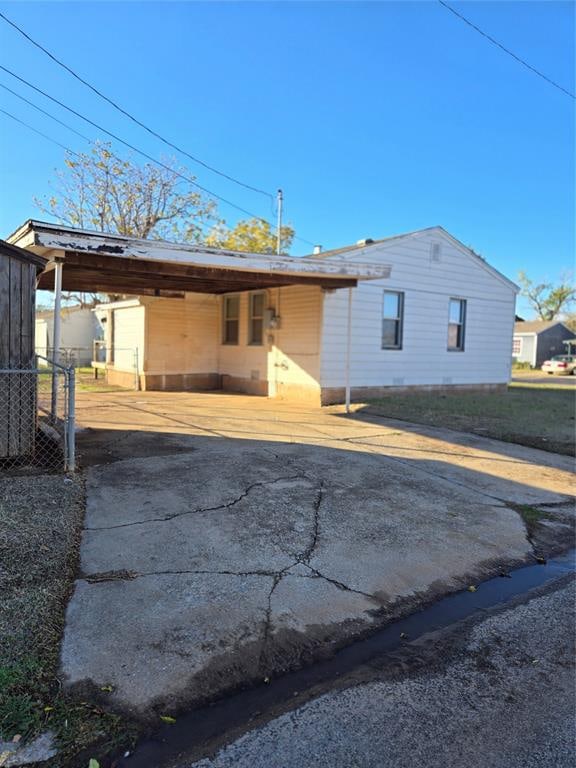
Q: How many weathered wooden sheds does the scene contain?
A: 1